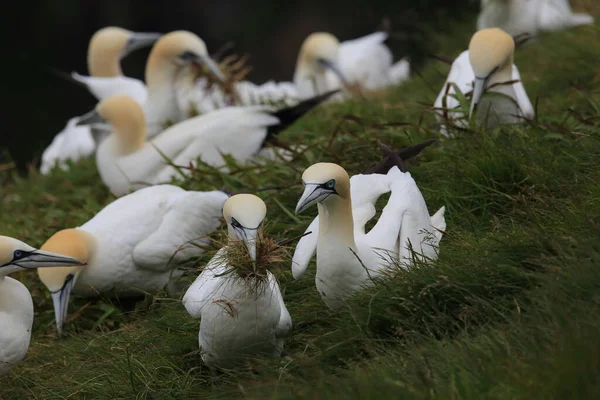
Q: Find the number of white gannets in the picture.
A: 10